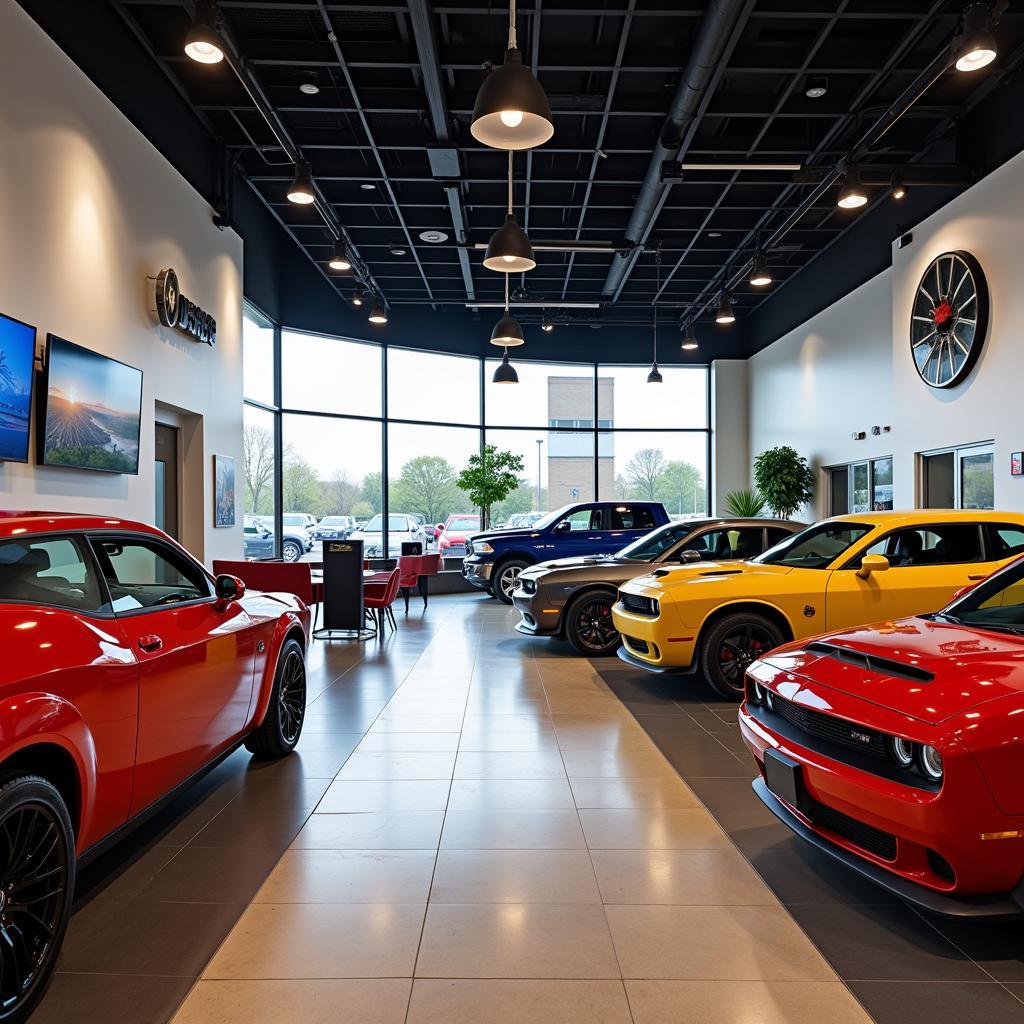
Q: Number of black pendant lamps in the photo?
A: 5